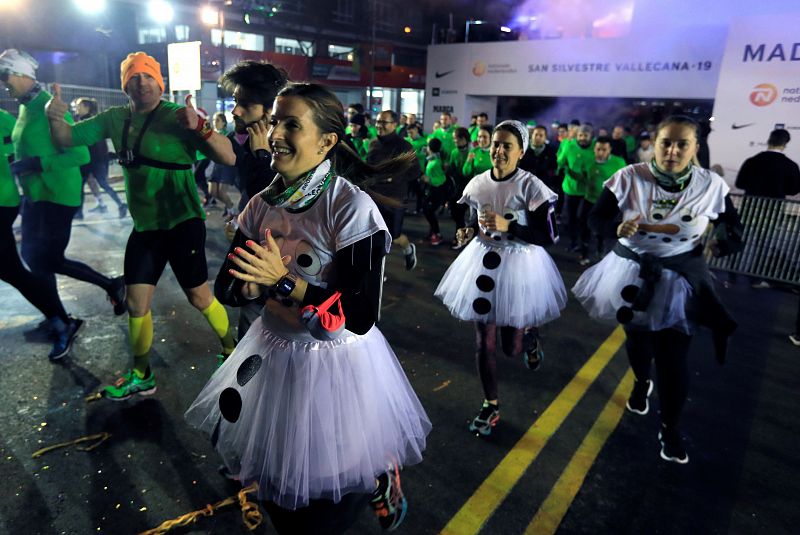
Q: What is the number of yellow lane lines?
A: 2